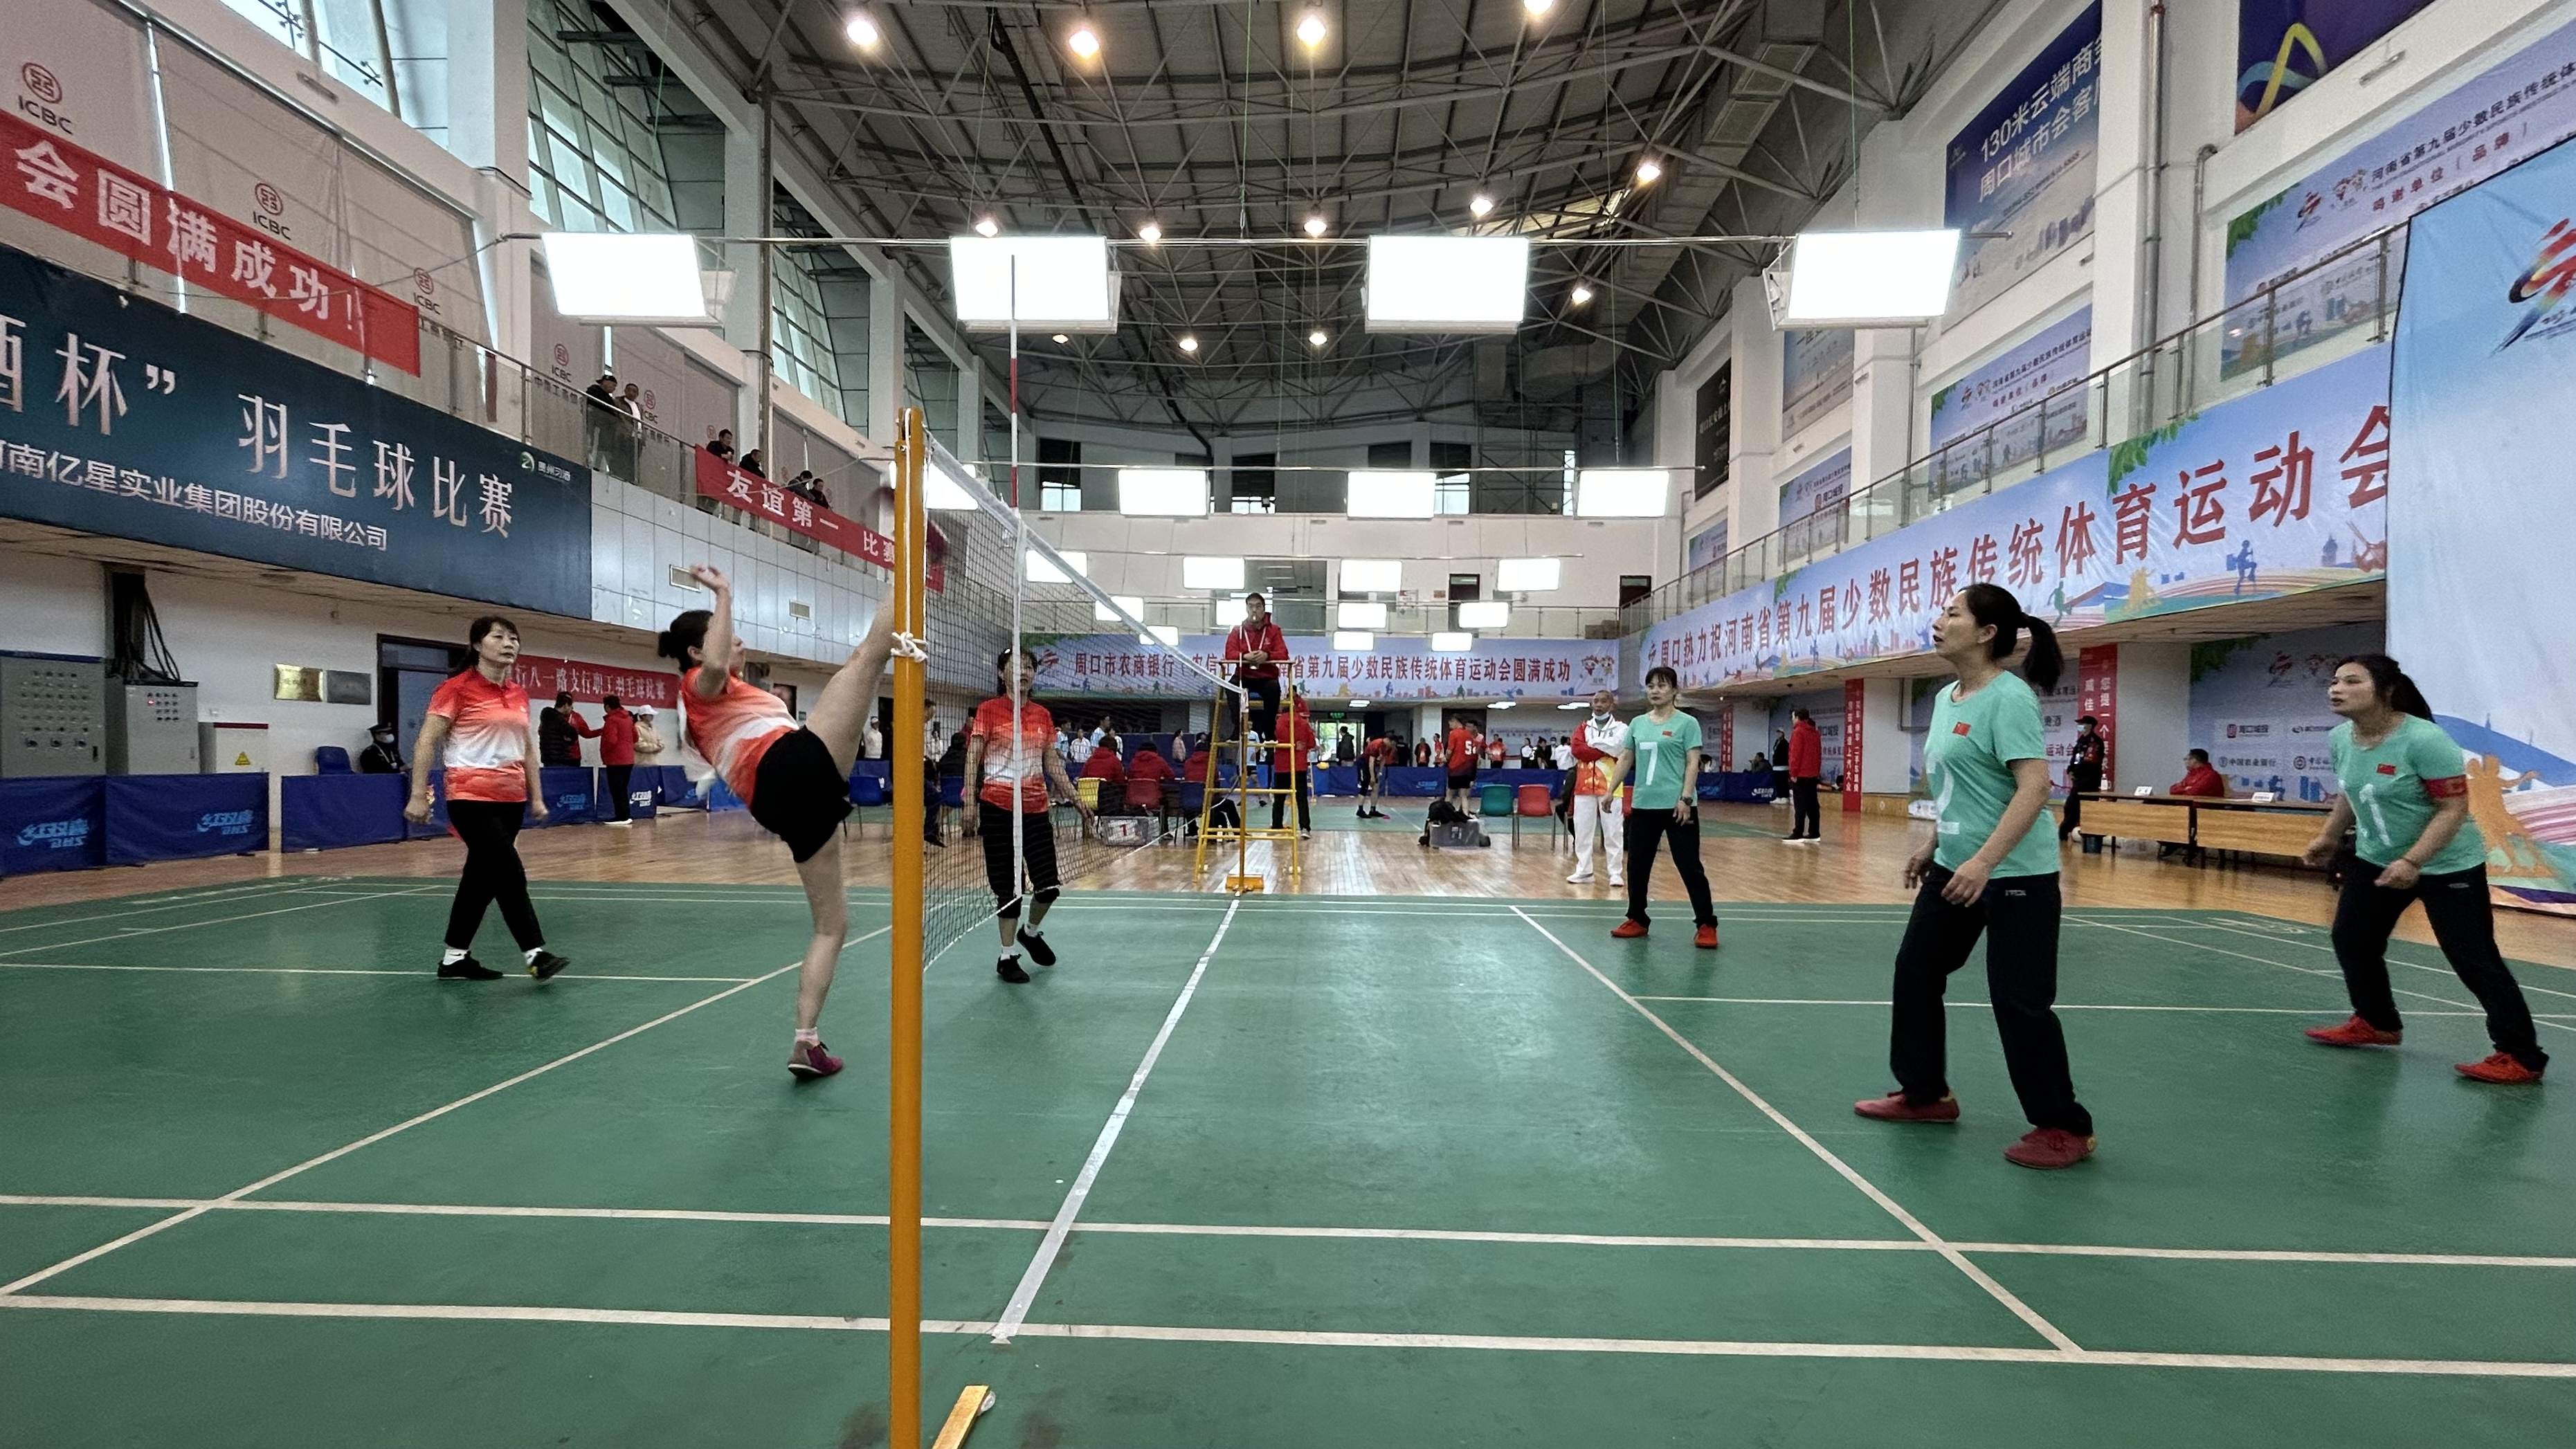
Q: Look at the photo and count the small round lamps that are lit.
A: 13